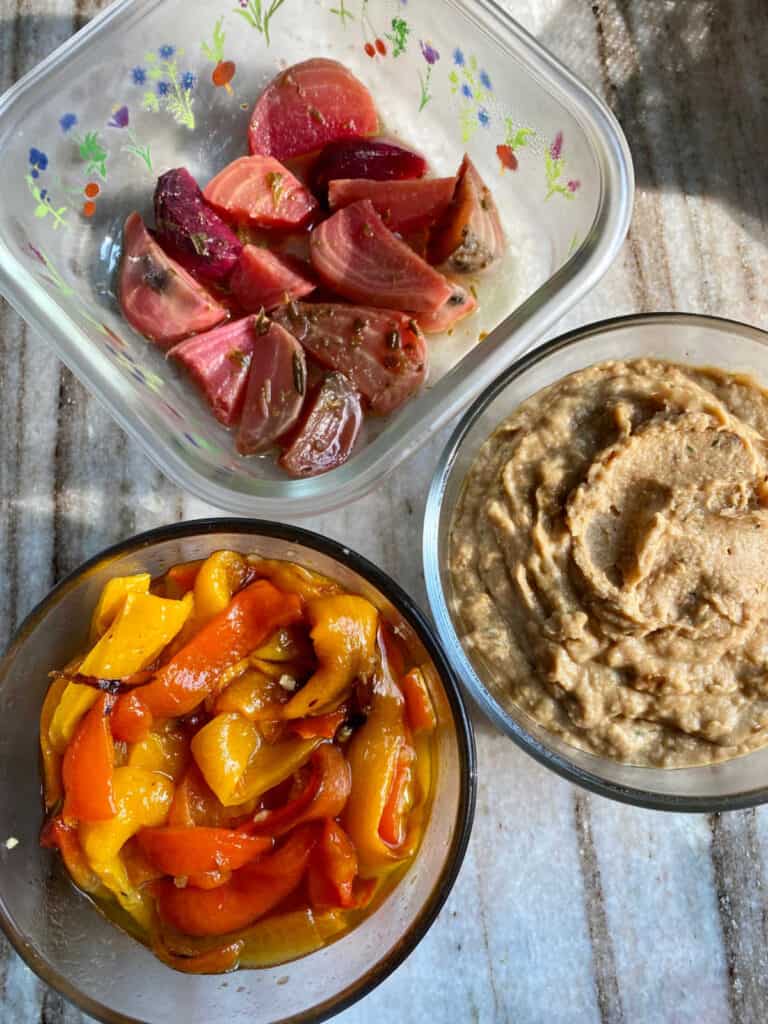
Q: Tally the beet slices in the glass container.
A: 14